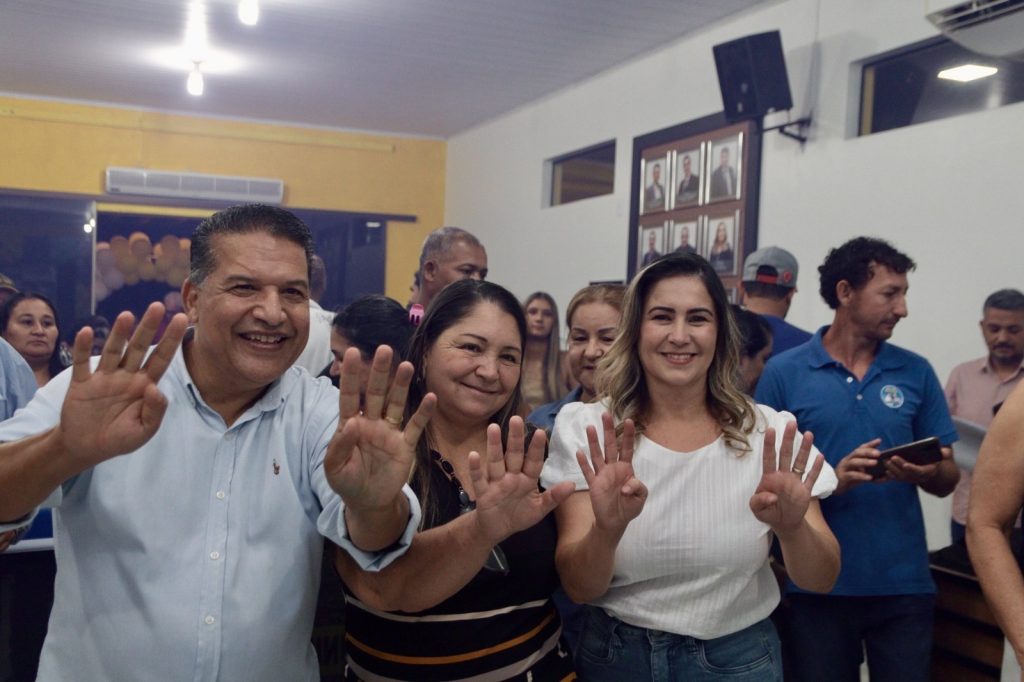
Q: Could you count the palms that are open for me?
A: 5